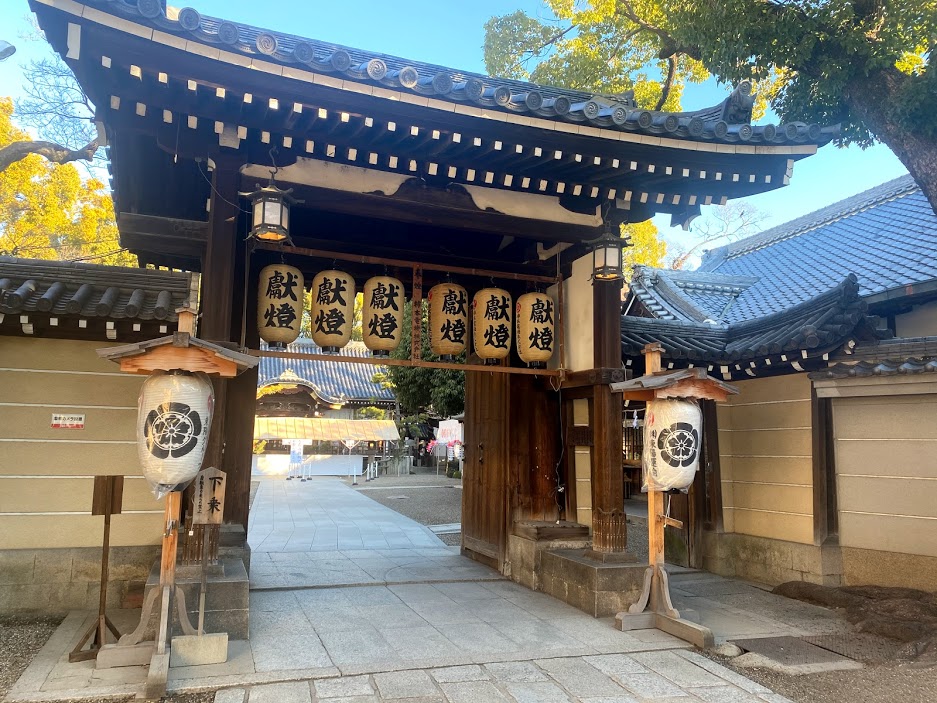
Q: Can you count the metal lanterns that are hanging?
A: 2